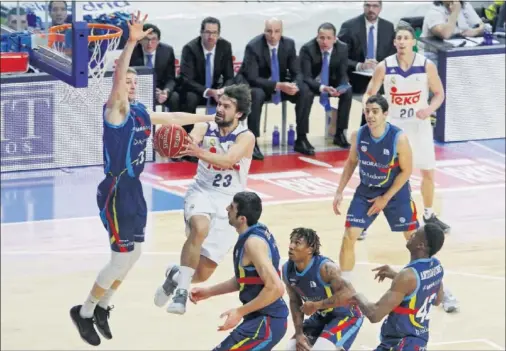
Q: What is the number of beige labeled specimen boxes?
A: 0